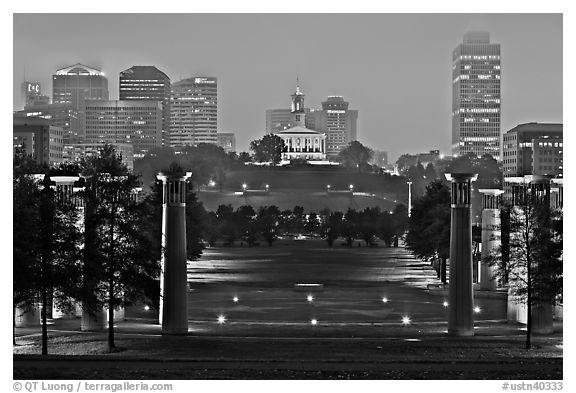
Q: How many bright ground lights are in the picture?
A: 9